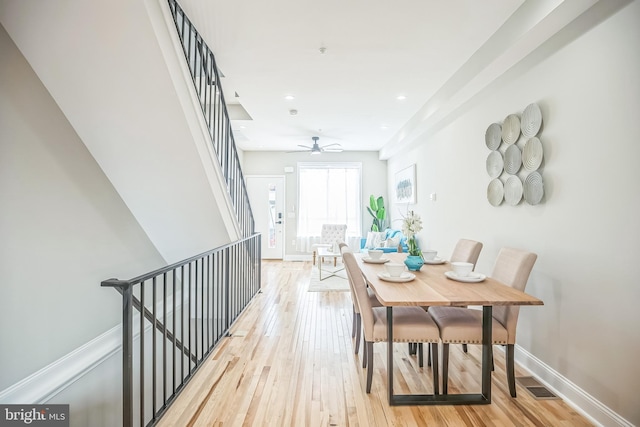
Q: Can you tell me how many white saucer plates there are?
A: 4